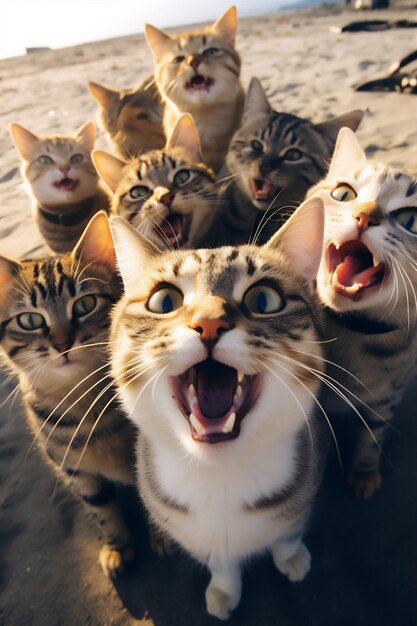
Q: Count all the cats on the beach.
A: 8